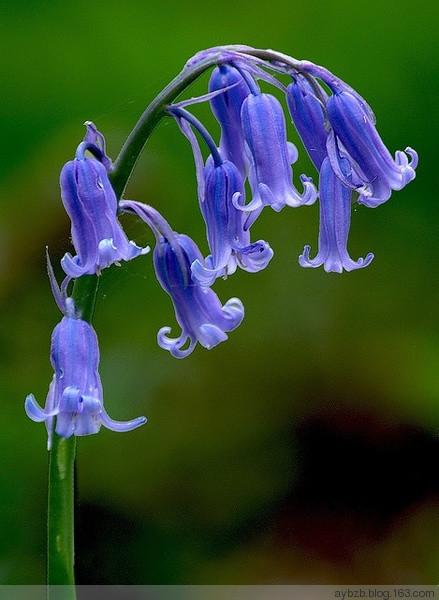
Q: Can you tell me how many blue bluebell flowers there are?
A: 9